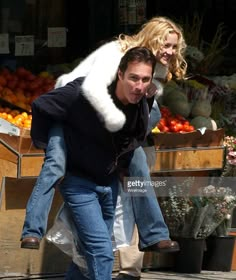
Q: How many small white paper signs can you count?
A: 3